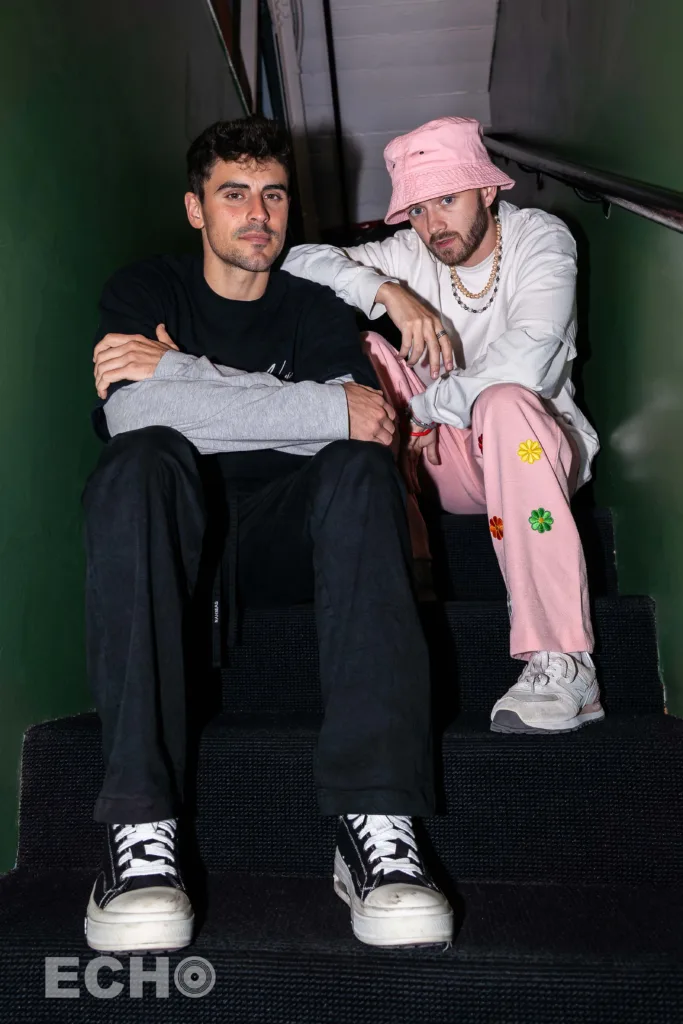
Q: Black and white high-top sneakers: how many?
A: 2